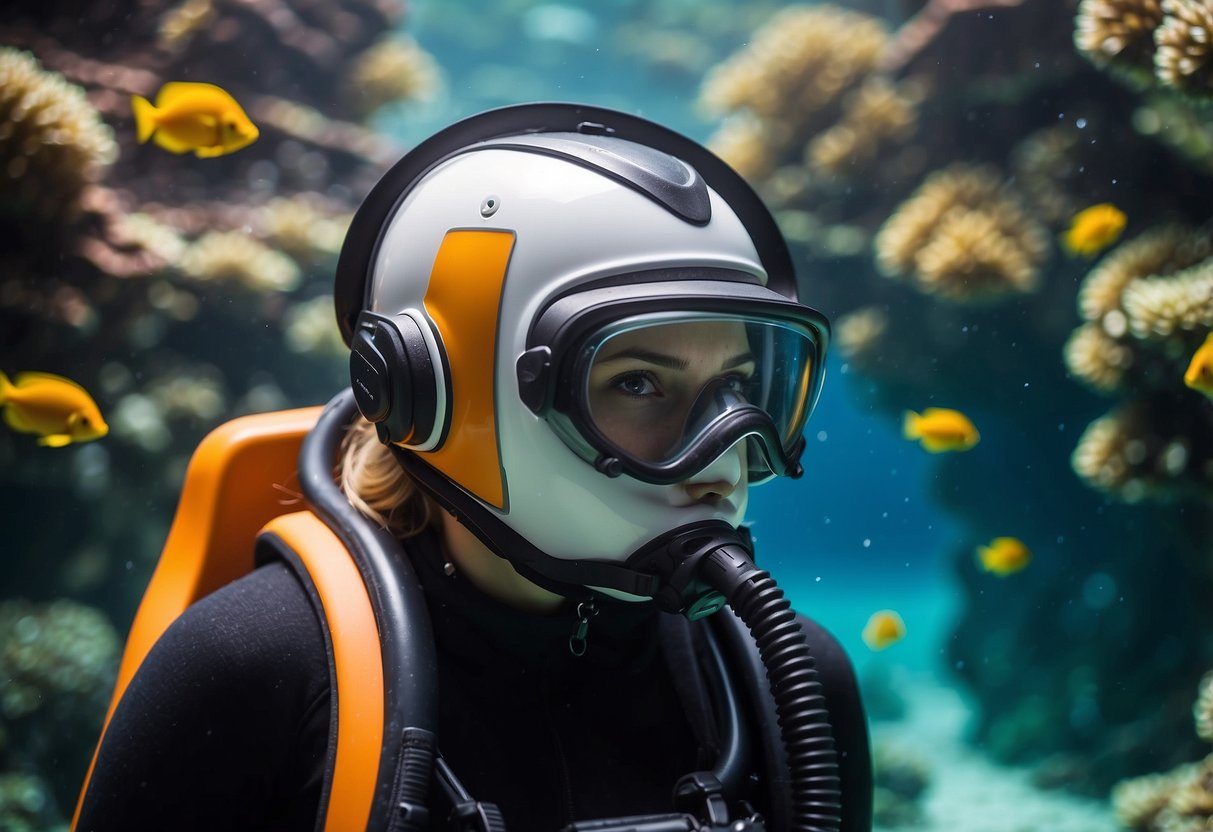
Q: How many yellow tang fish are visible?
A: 7